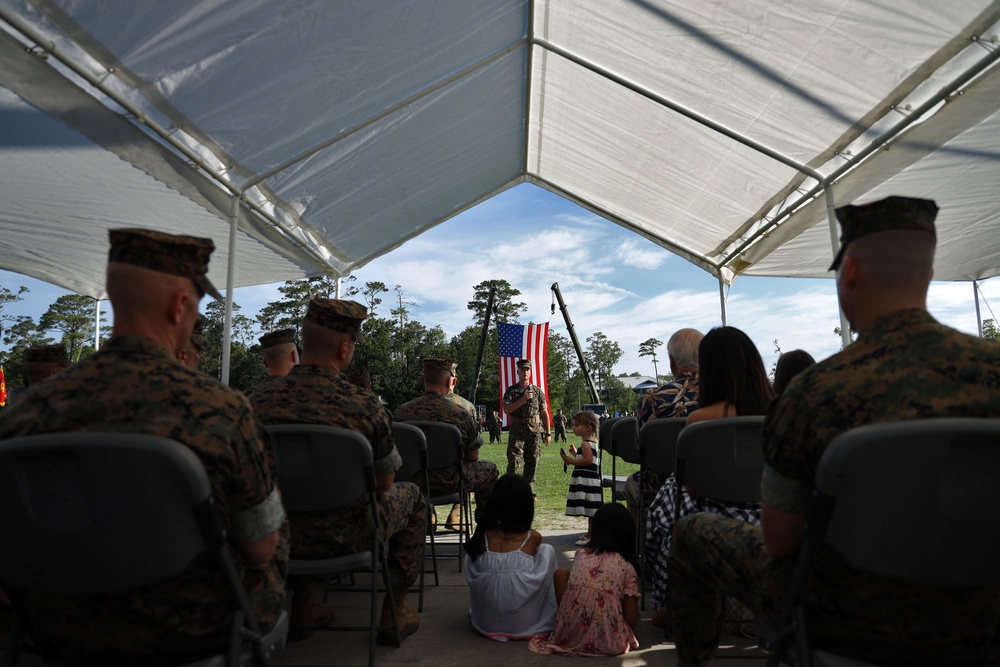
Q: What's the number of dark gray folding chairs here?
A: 9